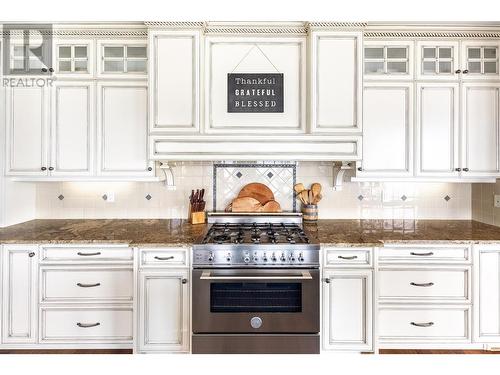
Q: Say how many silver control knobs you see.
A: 9